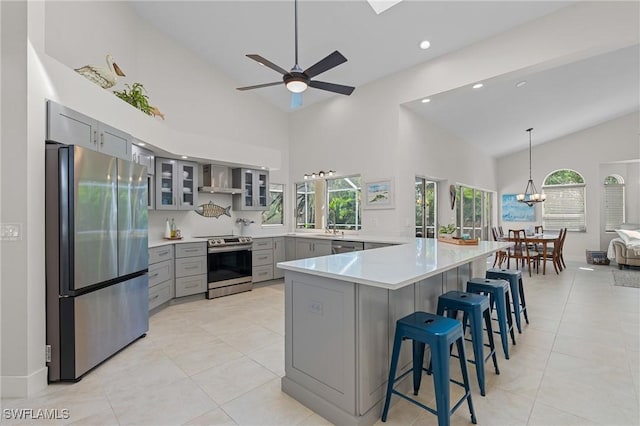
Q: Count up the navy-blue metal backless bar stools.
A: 4